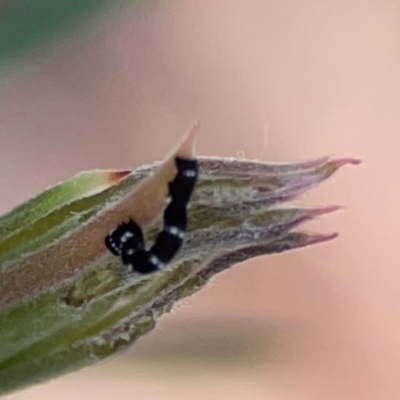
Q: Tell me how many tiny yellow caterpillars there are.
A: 0